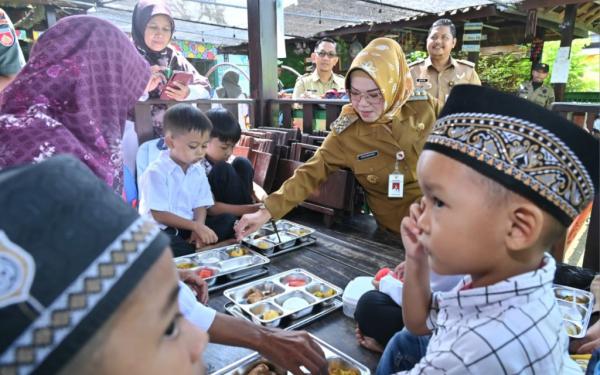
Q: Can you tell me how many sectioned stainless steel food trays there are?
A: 5